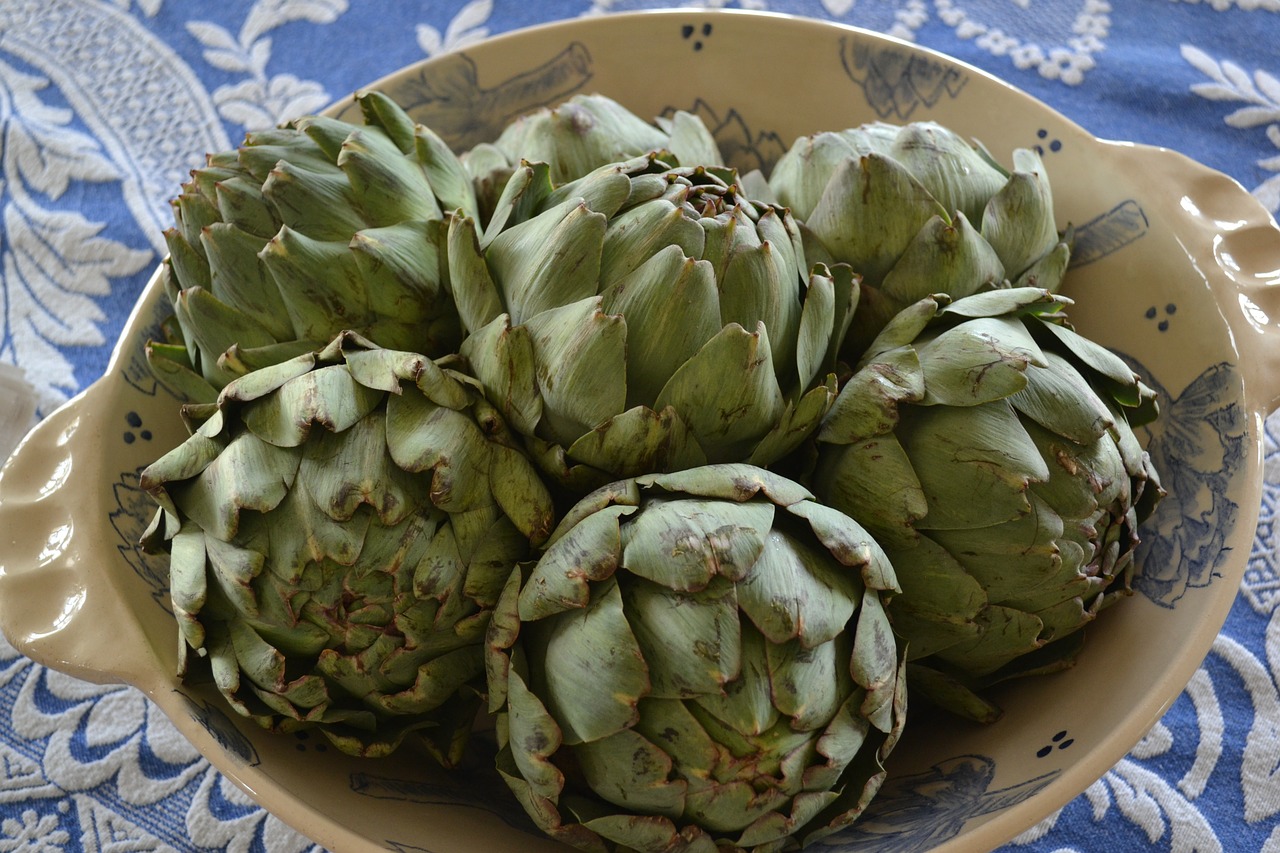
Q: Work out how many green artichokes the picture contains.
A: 7